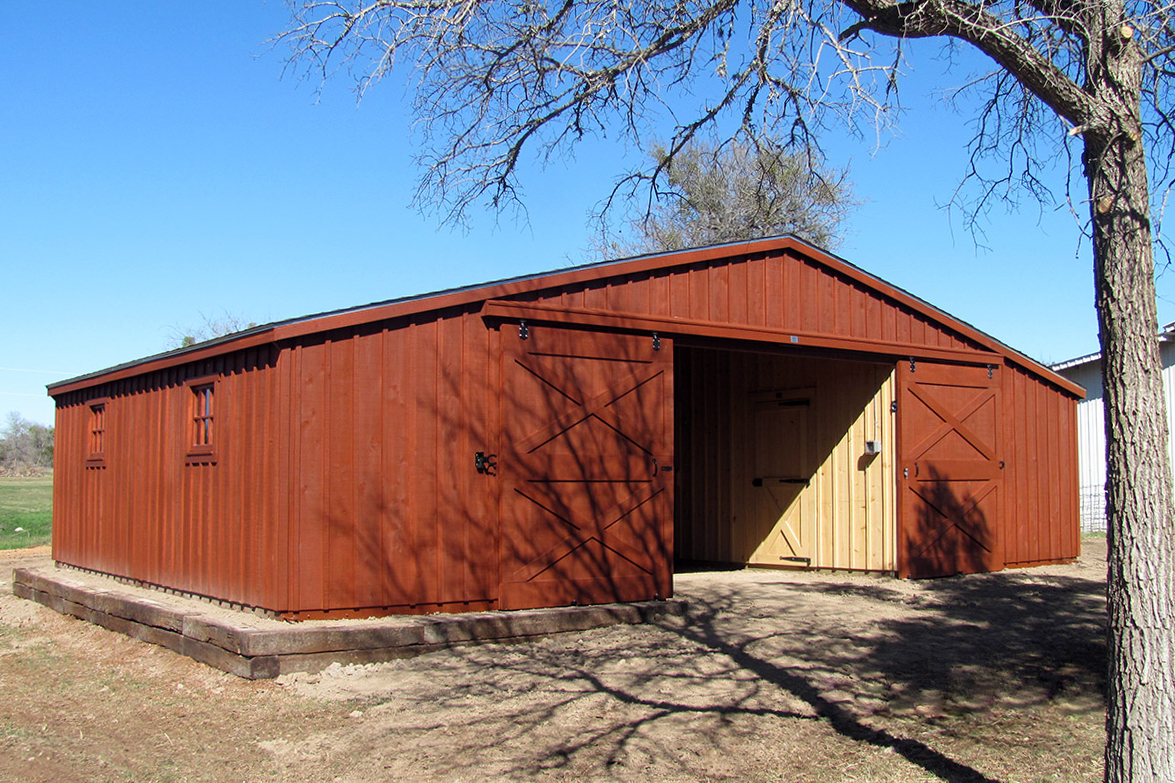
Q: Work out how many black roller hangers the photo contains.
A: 4